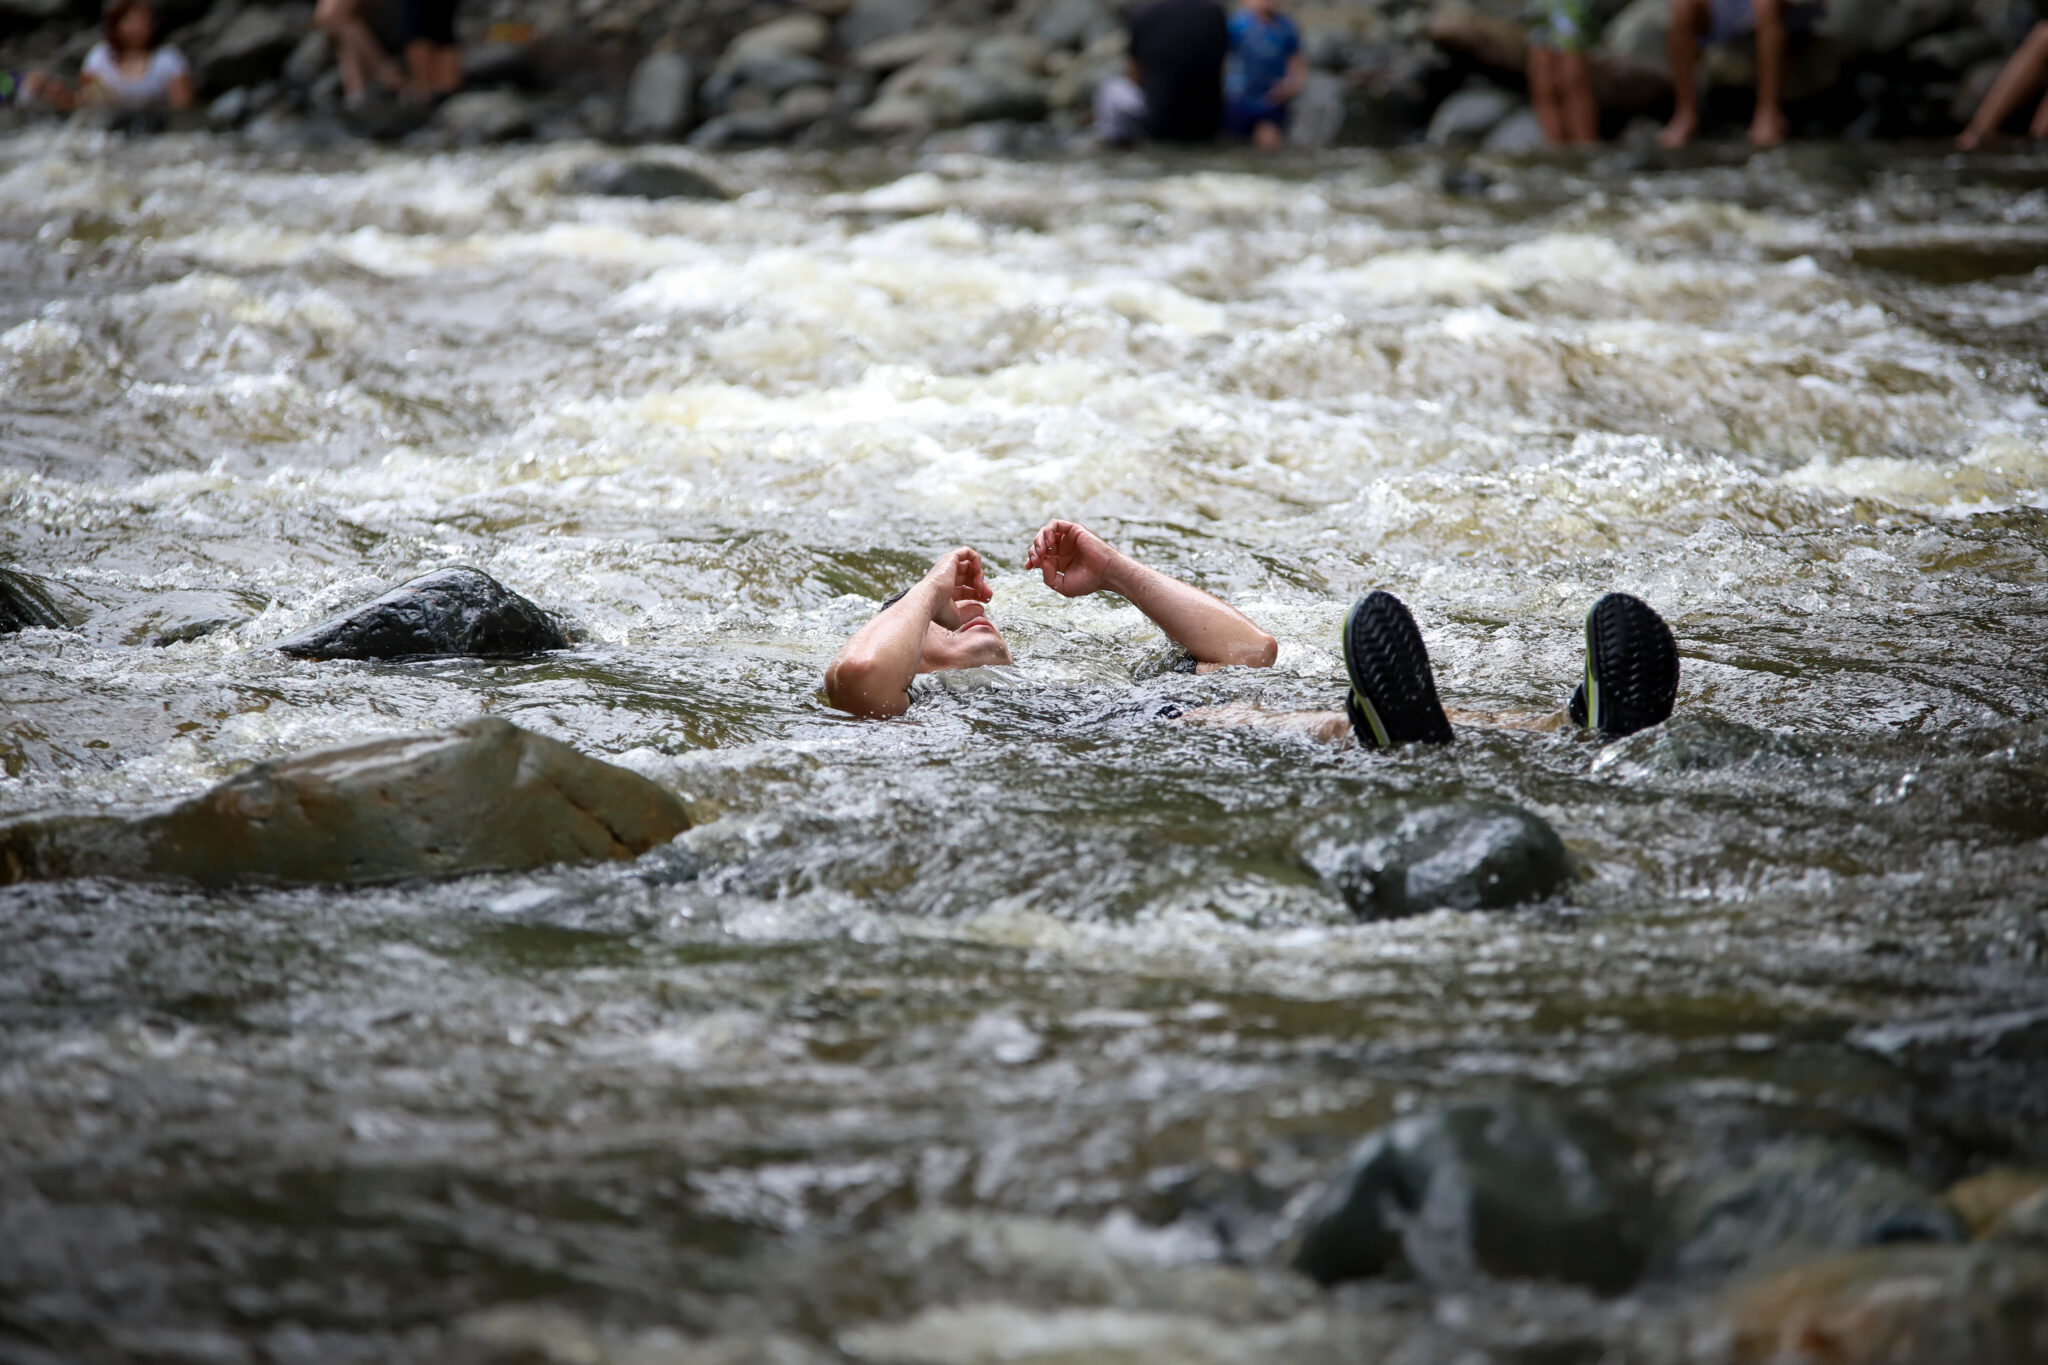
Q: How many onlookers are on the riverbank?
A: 8